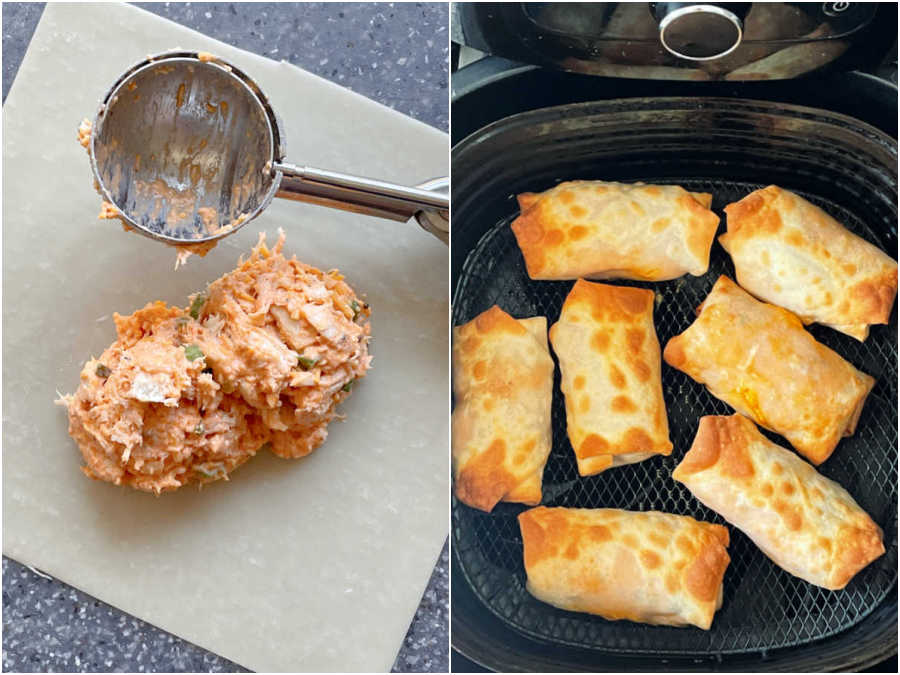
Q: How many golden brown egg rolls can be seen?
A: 7